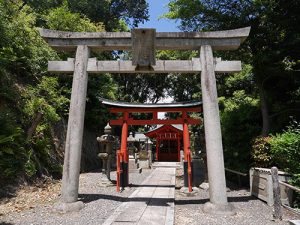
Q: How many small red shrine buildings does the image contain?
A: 1